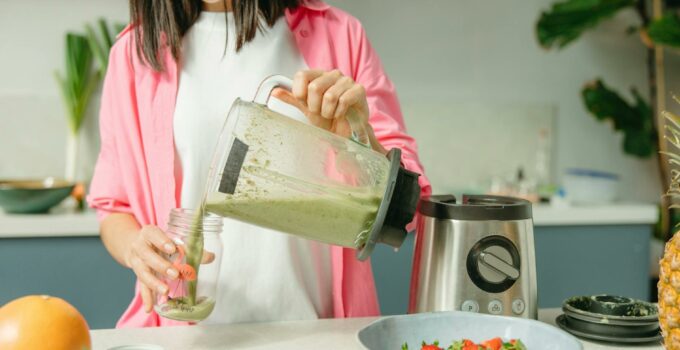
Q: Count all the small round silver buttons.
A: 3